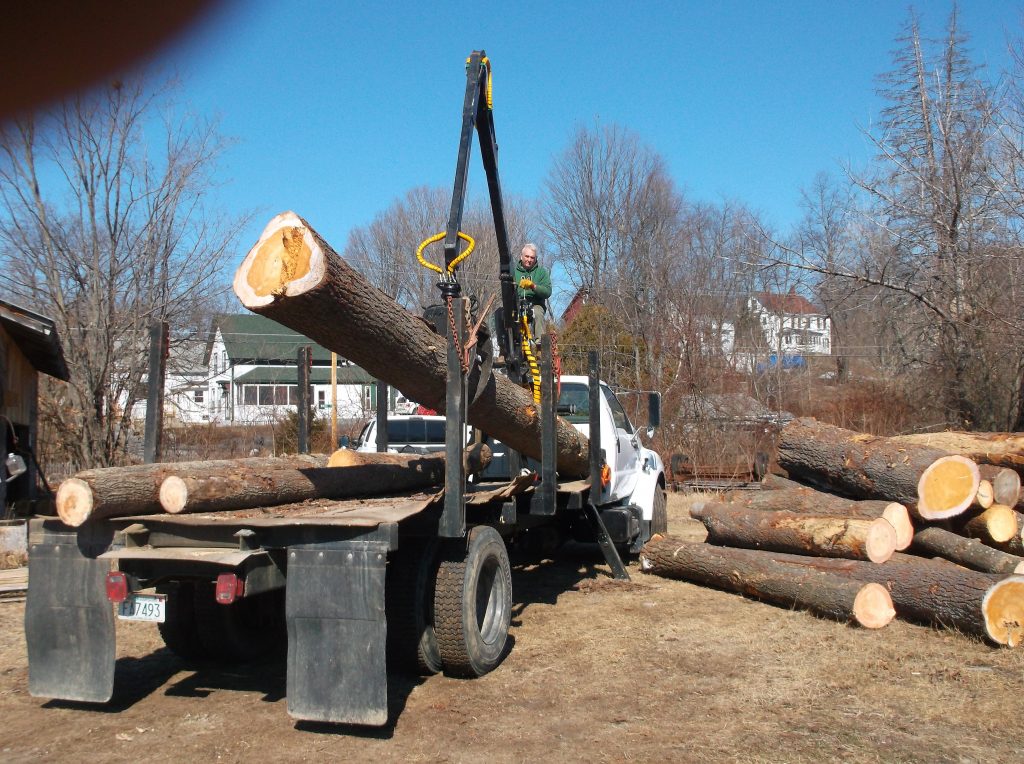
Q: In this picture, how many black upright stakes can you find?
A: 6